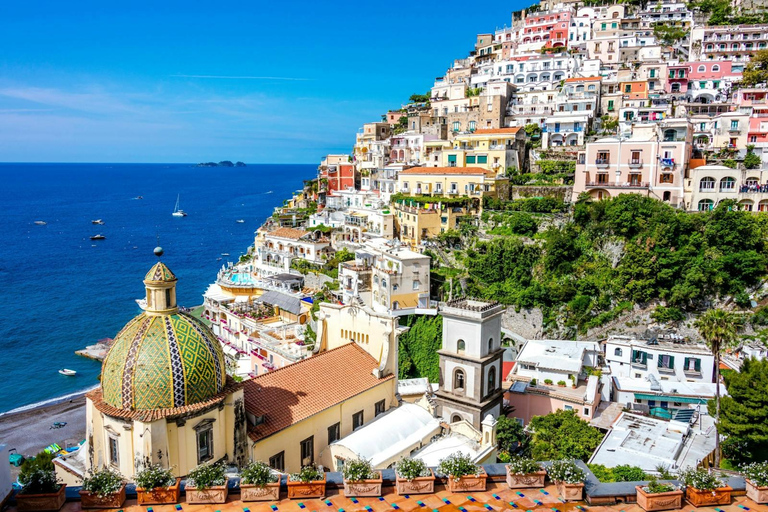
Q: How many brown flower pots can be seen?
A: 14